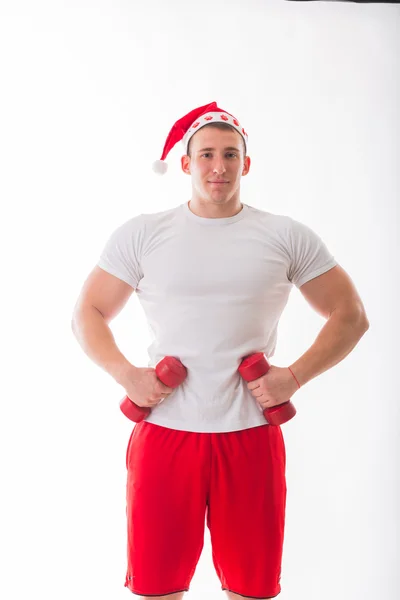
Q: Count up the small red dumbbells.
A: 2